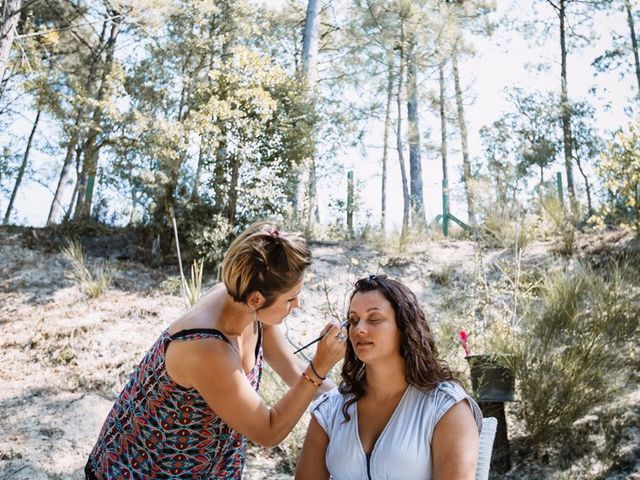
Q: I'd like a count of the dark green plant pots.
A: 1